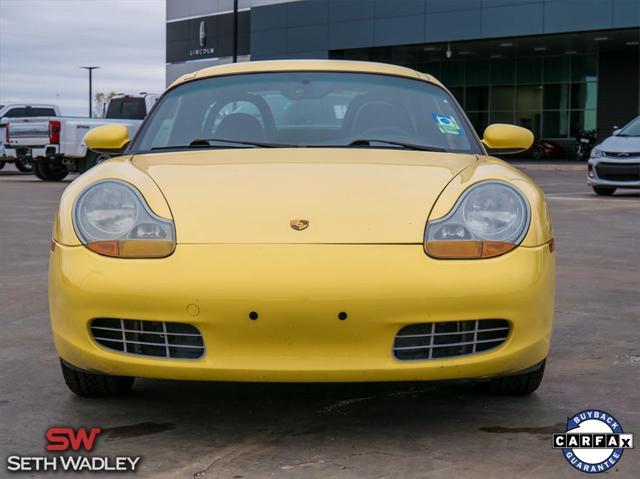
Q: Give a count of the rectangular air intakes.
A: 2